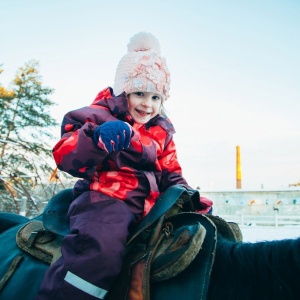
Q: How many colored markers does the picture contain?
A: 0